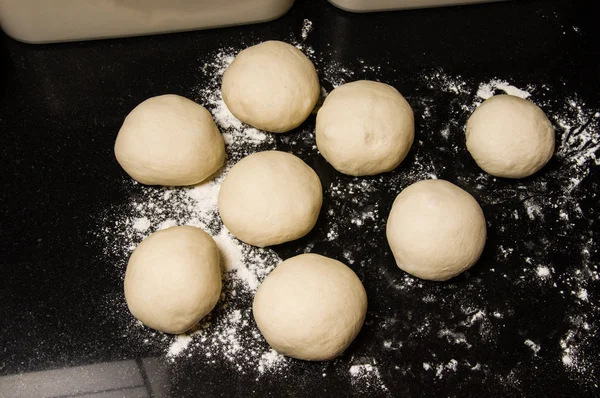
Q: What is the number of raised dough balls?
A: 8